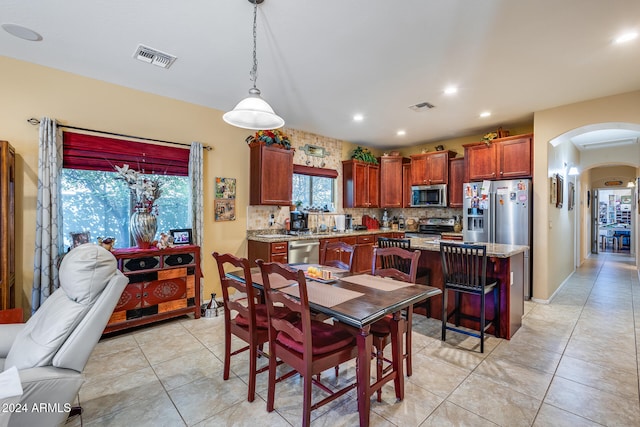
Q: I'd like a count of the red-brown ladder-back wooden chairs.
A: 4